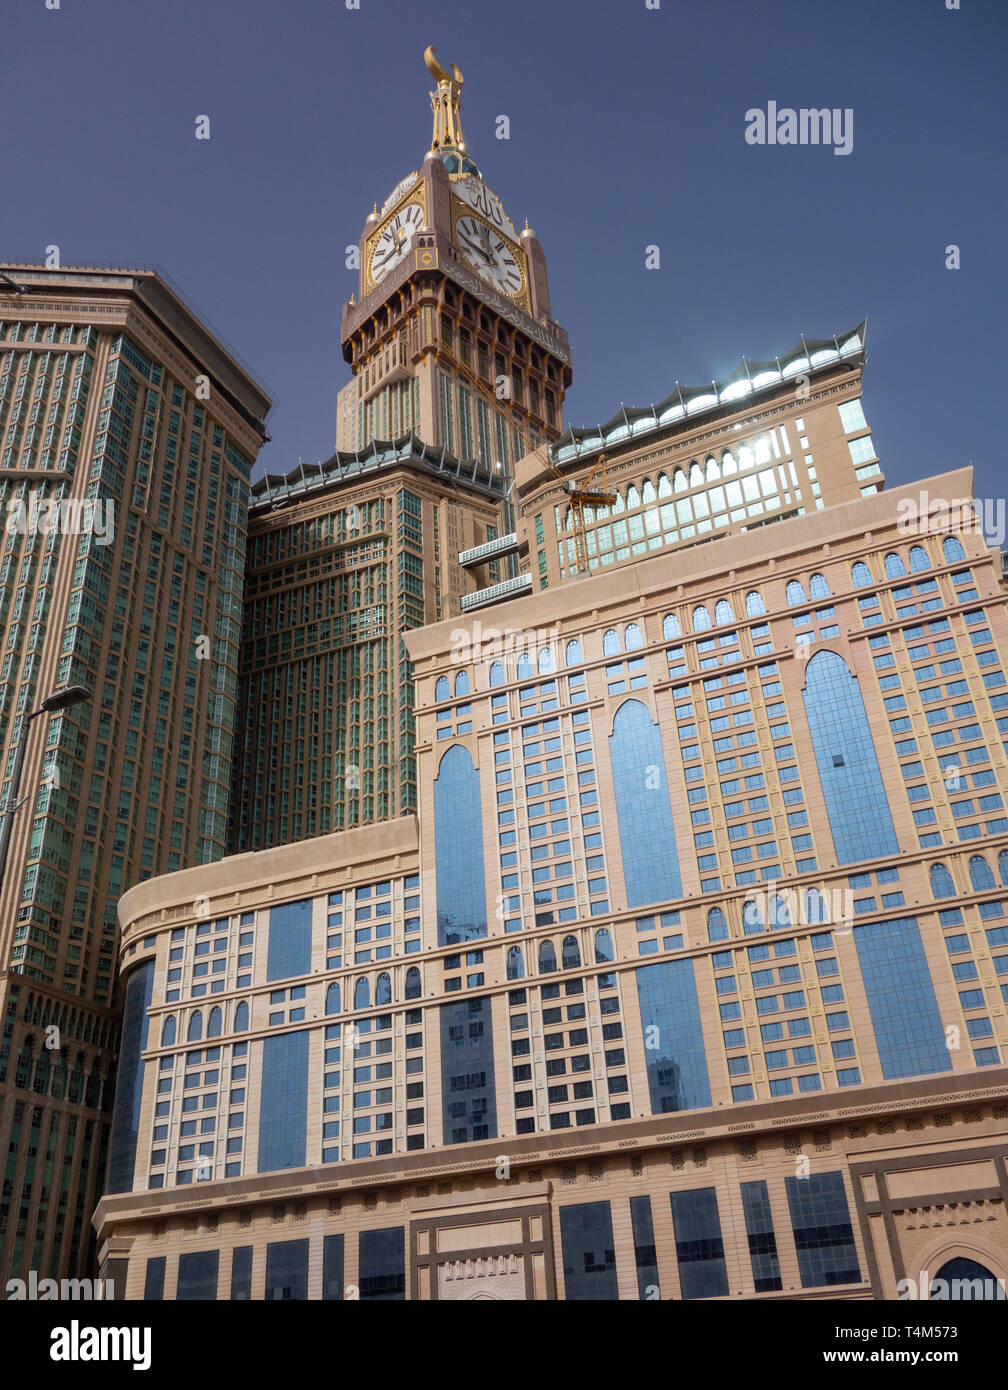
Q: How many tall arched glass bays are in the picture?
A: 3